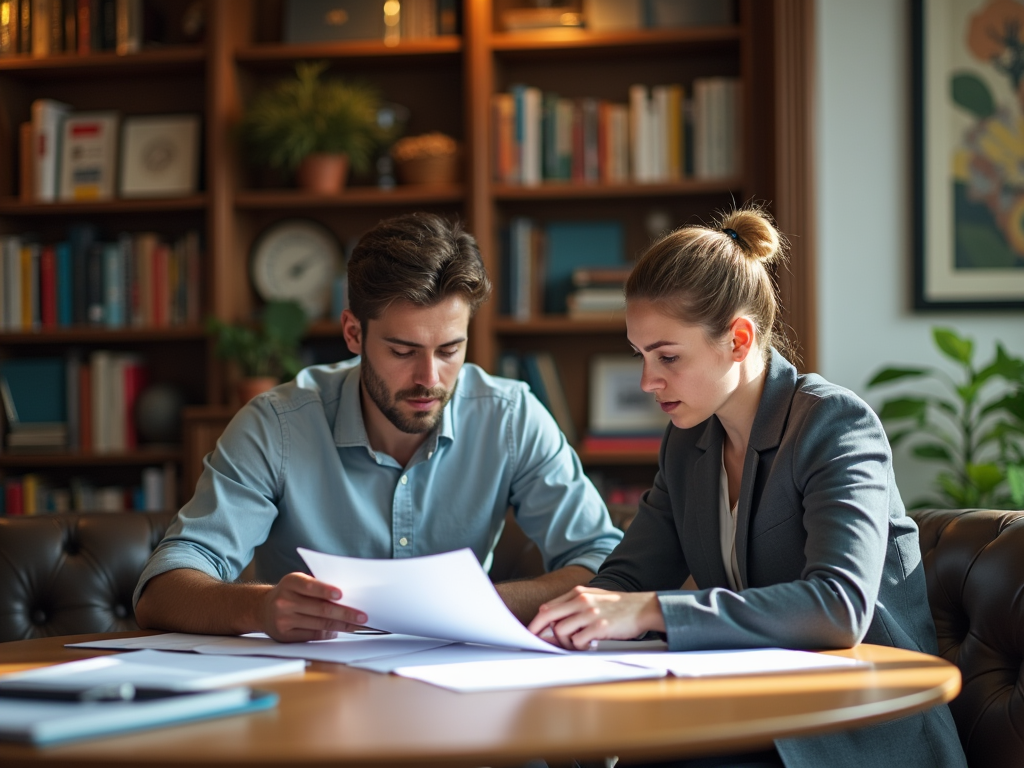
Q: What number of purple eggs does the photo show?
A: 0